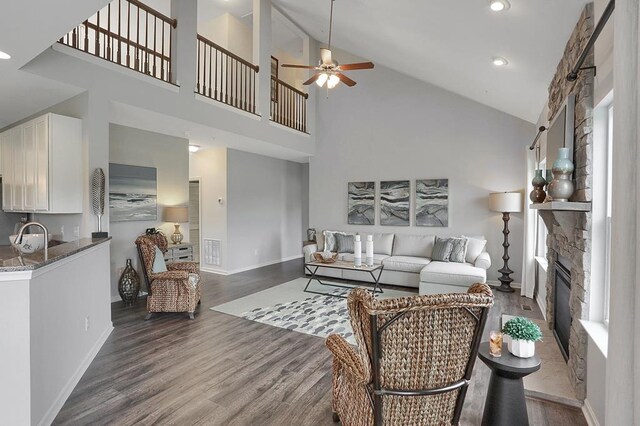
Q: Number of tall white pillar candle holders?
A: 2